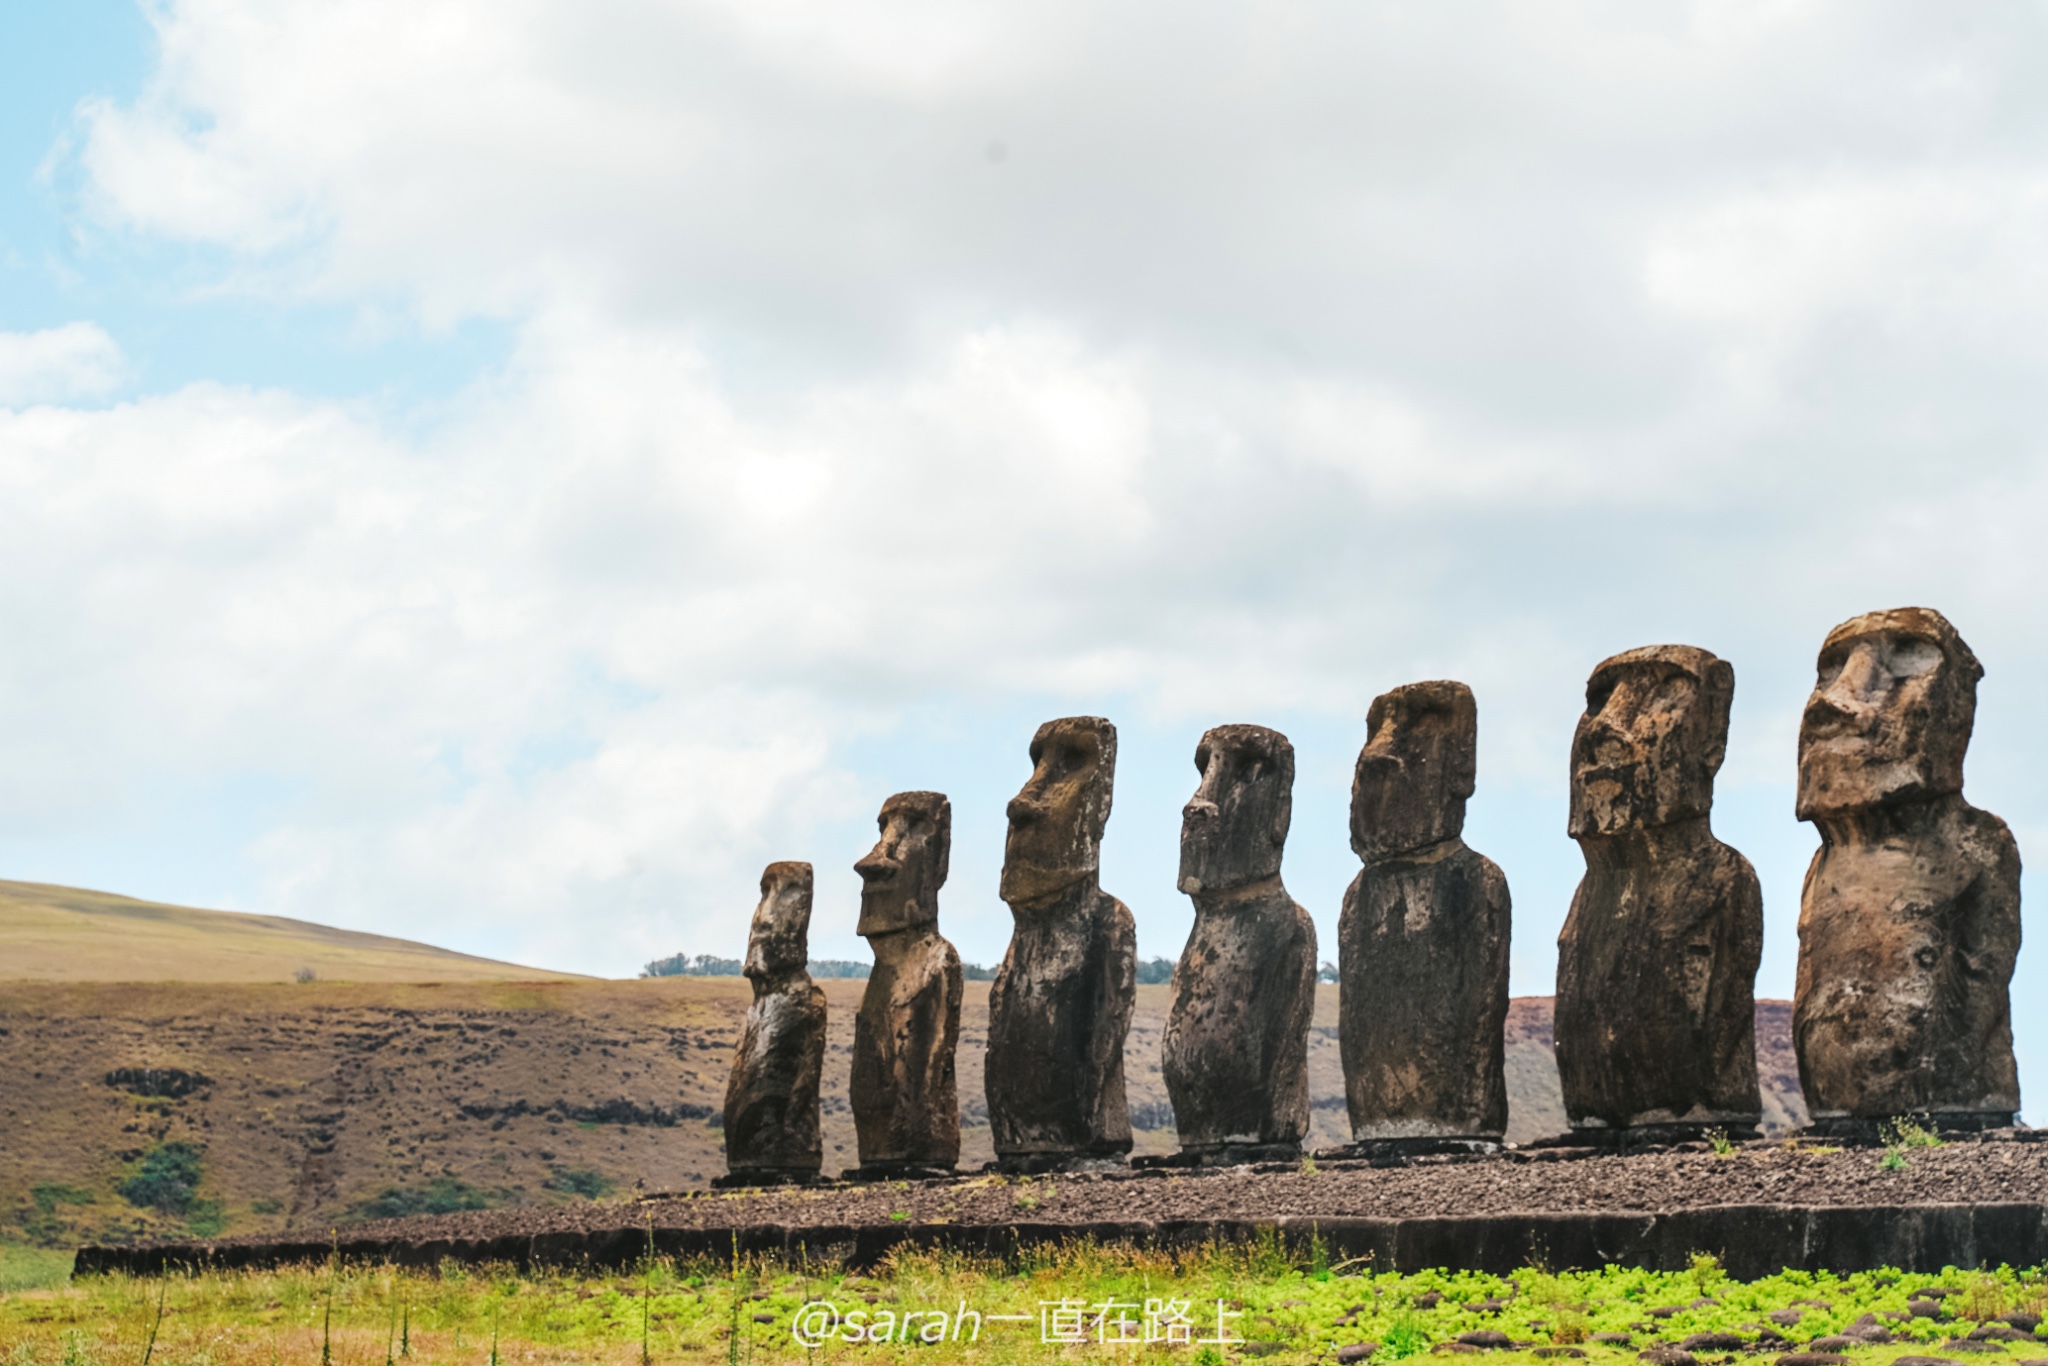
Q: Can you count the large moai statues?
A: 7